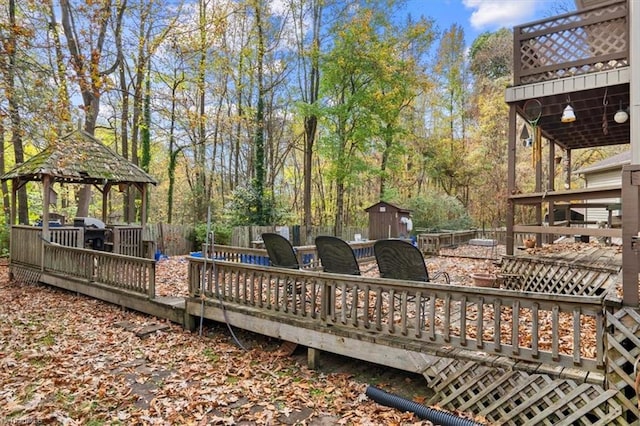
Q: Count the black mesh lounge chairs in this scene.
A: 3